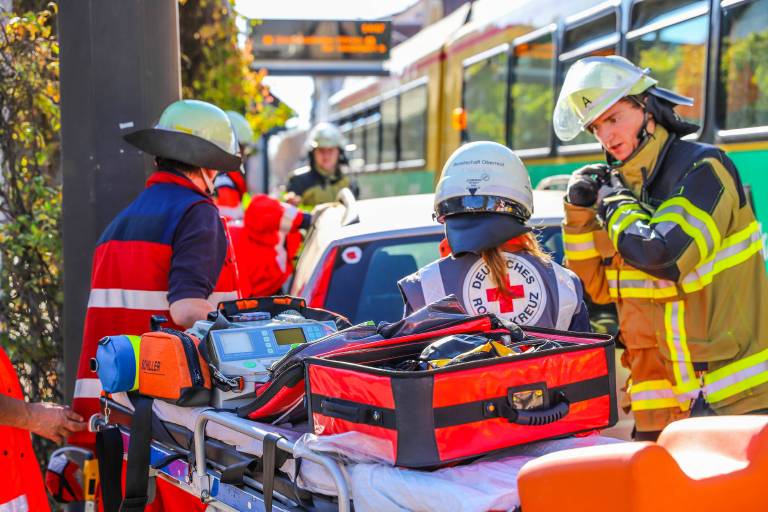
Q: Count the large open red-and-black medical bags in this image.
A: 1